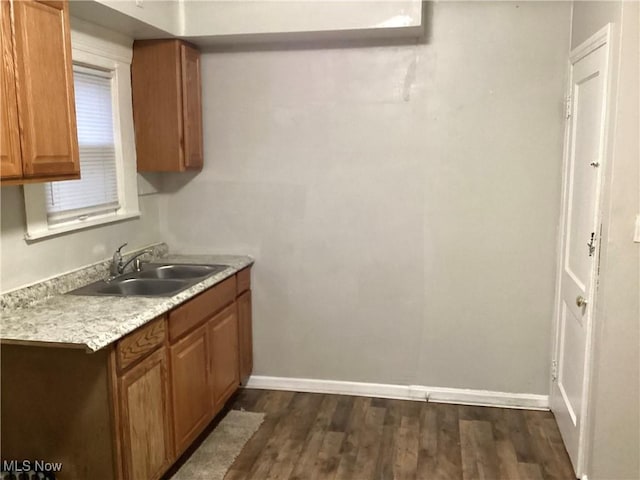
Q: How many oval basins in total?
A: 2